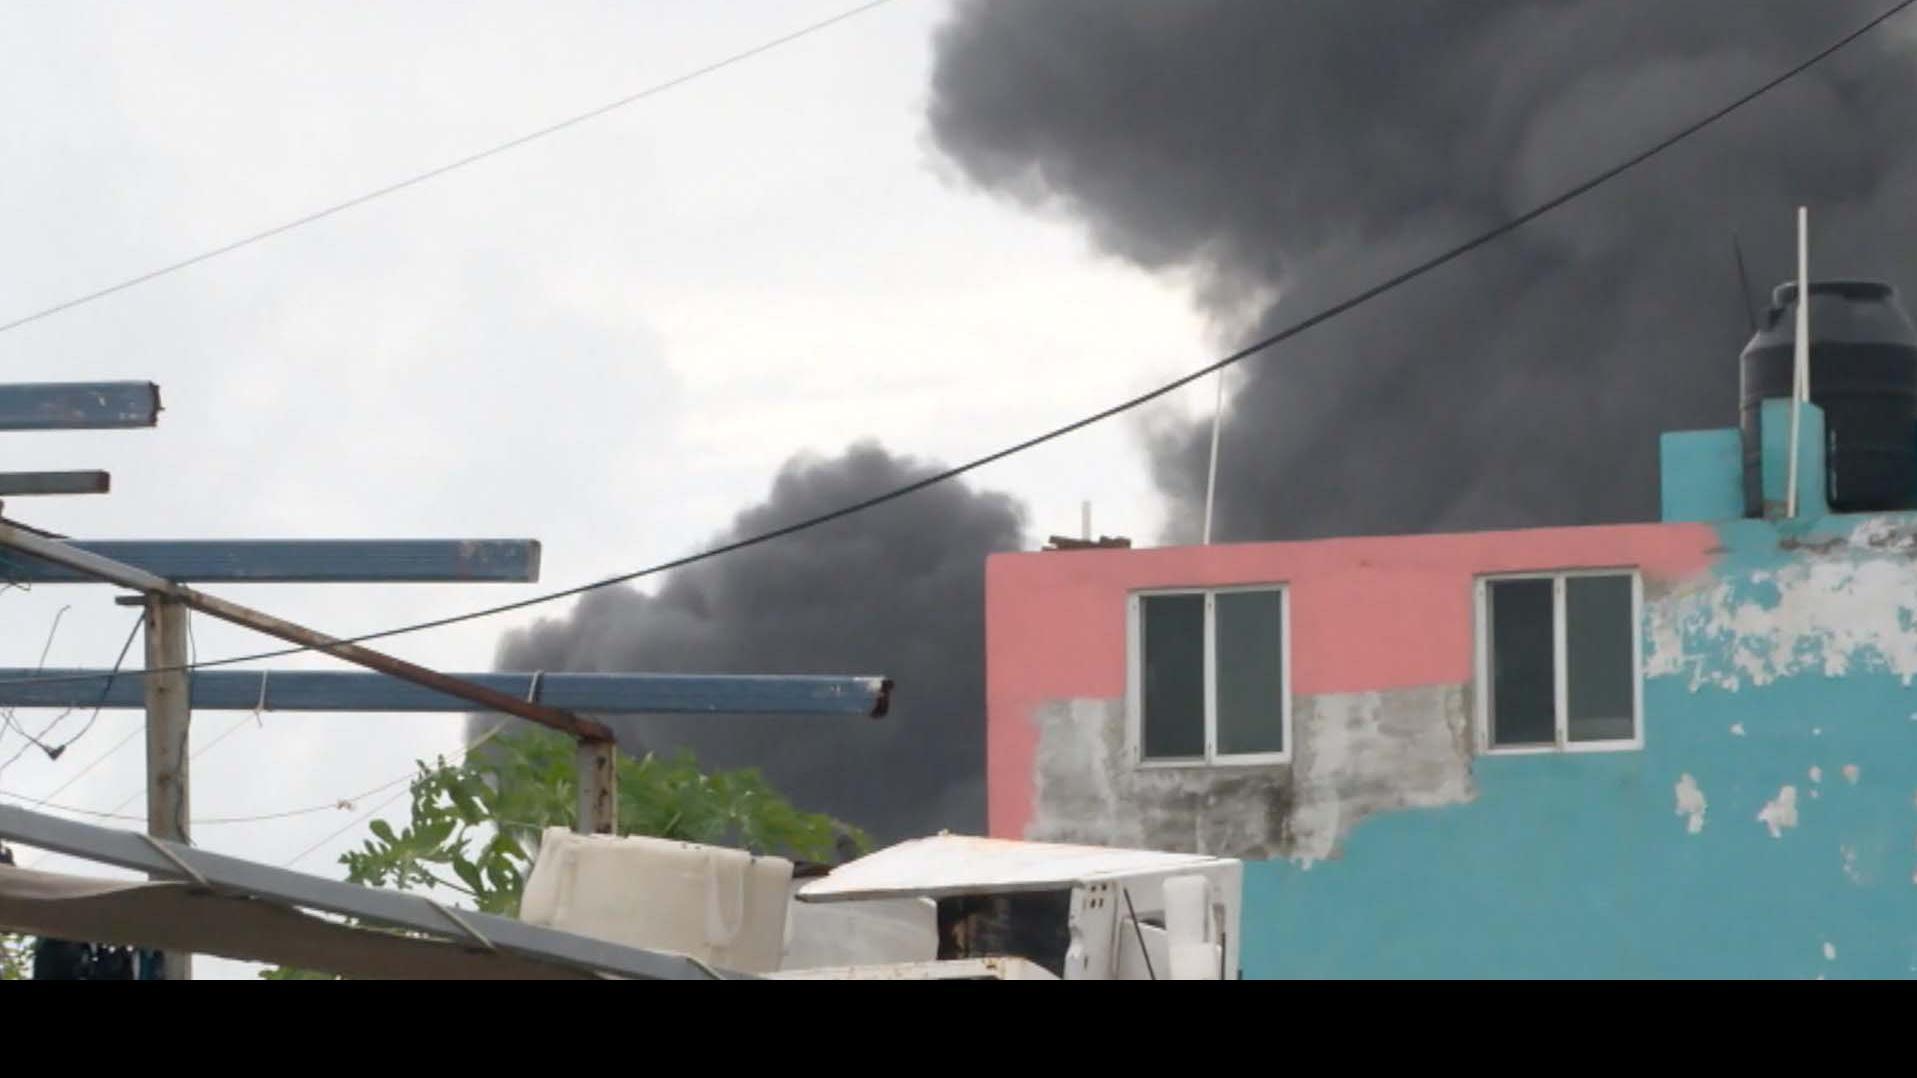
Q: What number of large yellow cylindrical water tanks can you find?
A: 0